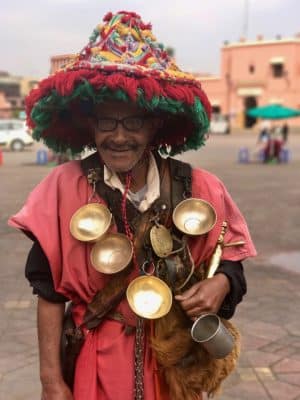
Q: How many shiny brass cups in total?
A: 4